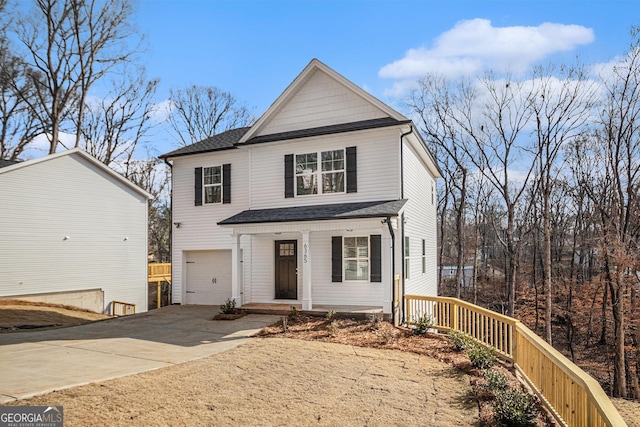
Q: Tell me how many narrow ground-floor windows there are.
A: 2